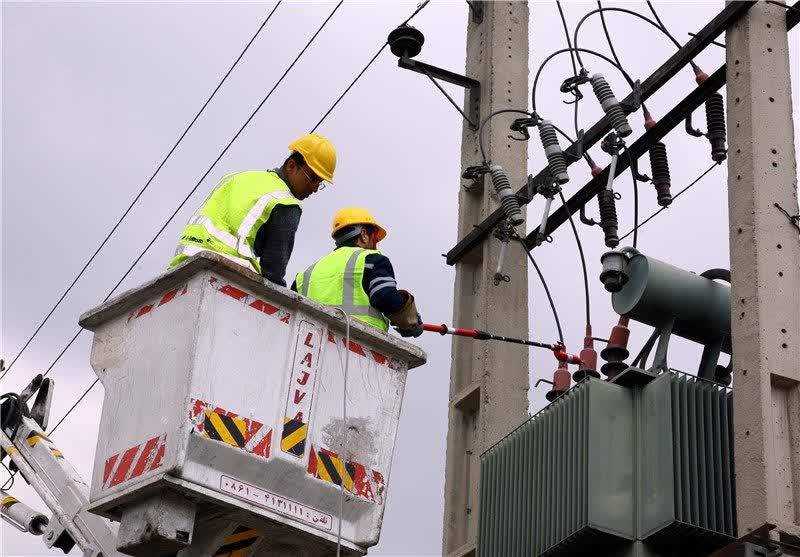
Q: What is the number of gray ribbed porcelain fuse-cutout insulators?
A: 3